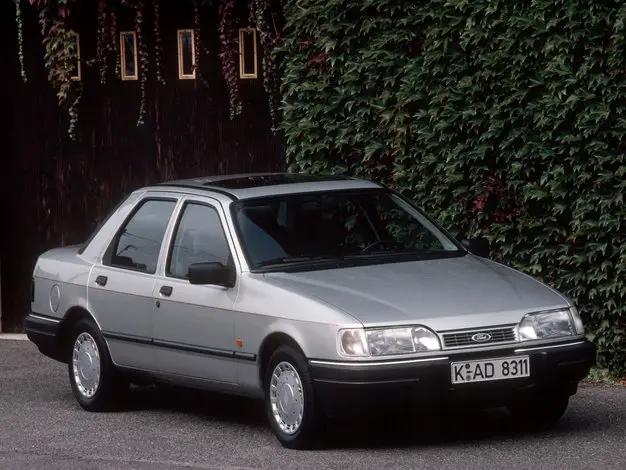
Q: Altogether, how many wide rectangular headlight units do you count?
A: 2